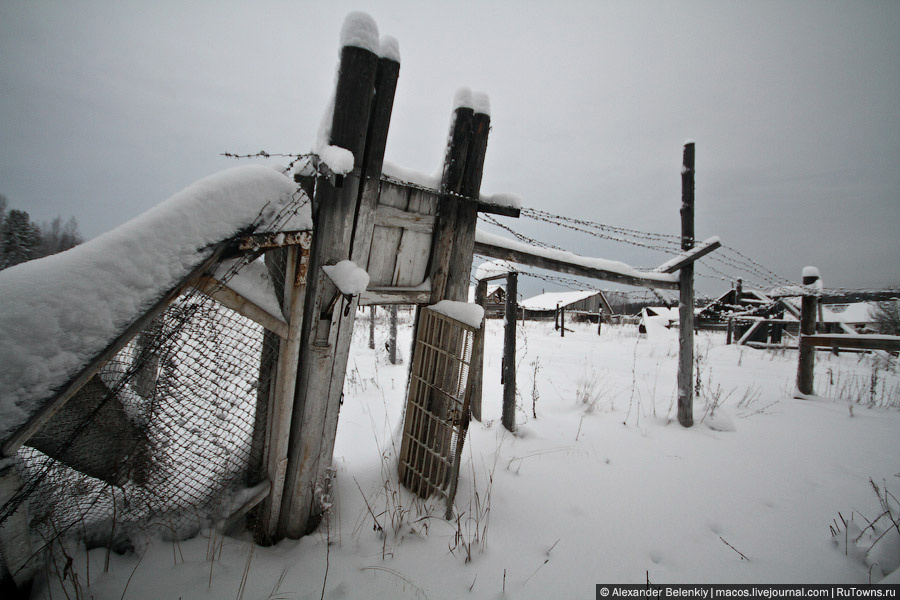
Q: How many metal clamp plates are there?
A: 1